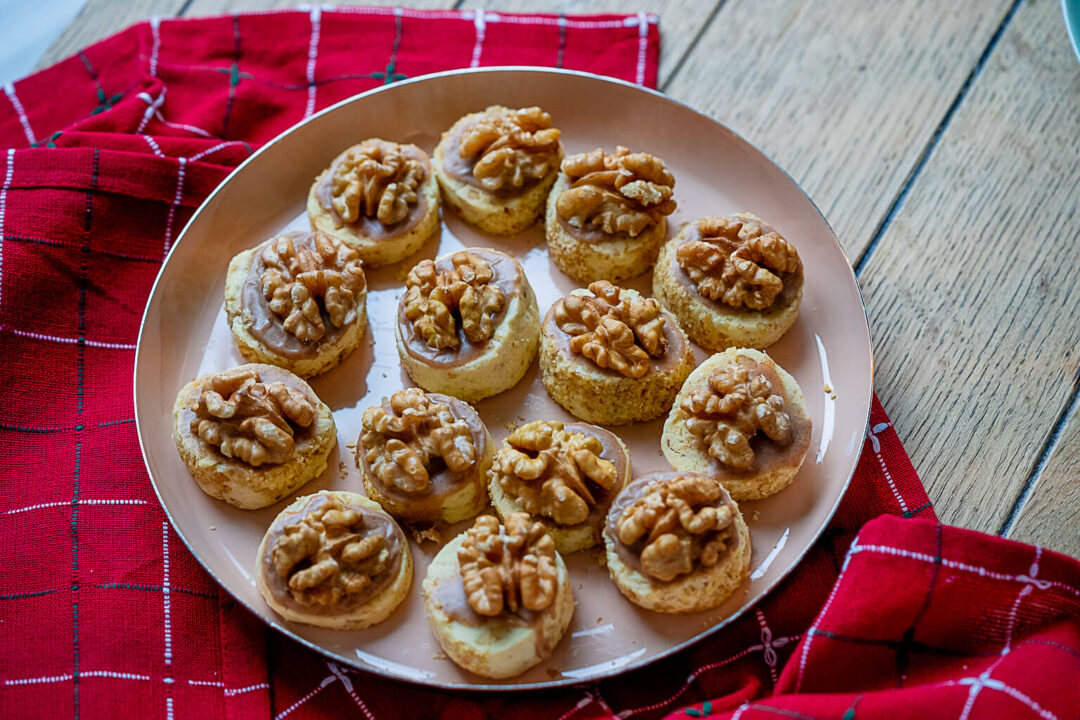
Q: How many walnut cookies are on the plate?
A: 14